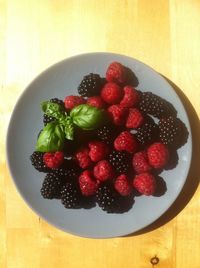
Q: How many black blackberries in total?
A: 12